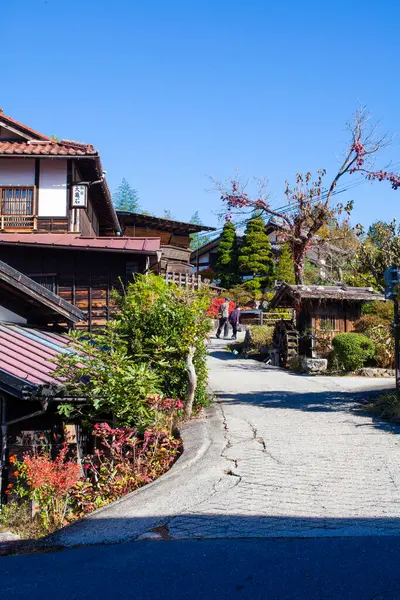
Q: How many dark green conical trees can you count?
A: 2